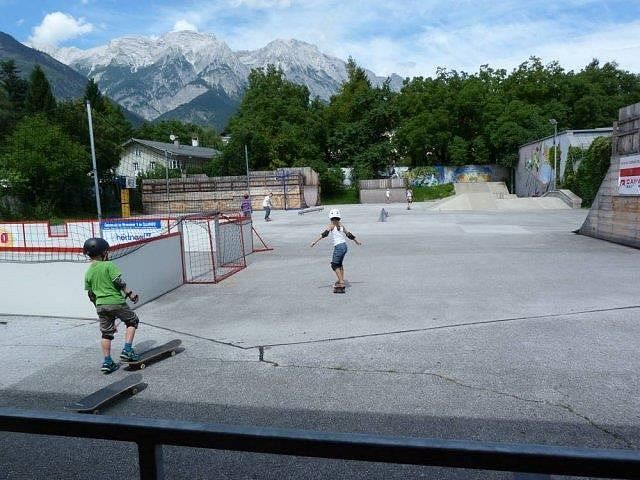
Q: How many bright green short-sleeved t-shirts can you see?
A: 1